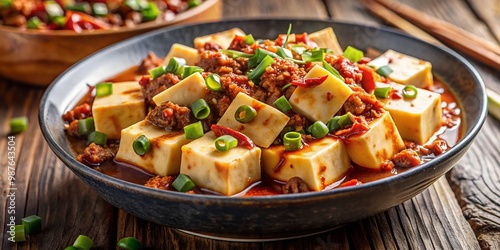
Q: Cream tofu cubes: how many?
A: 13